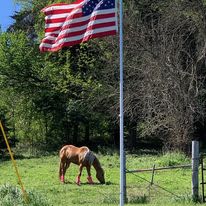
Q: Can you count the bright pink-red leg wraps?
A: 3